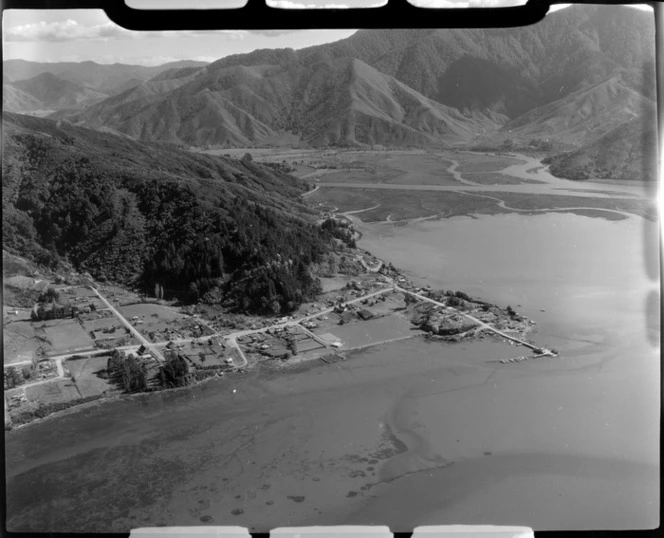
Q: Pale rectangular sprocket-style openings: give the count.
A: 6